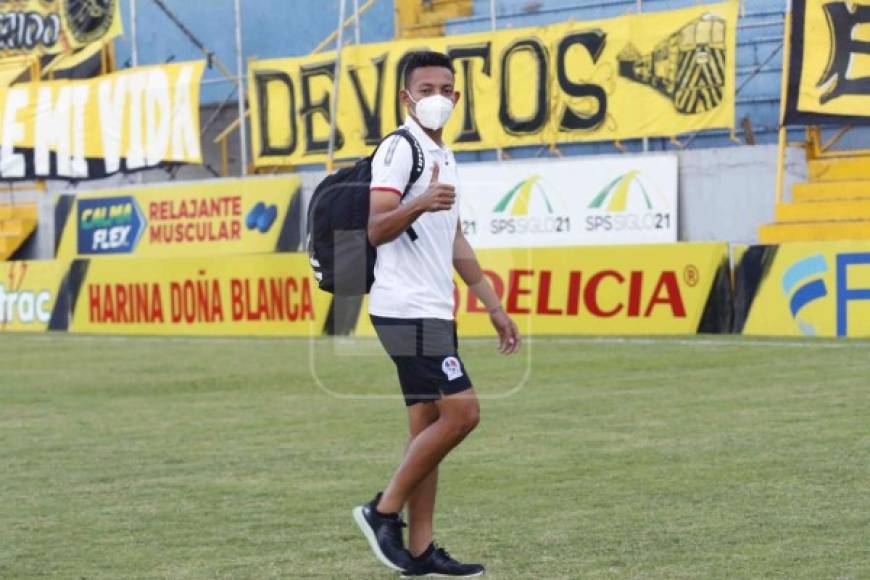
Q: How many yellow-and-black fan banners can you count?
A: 4